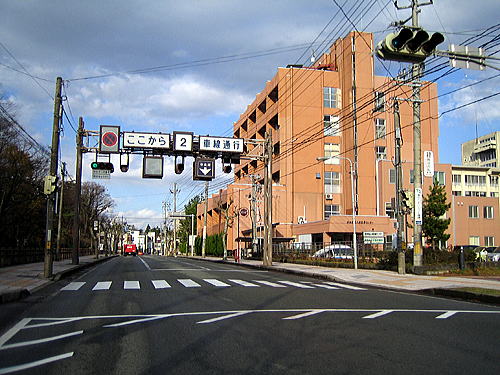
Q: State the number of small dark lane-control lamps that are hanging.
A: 3